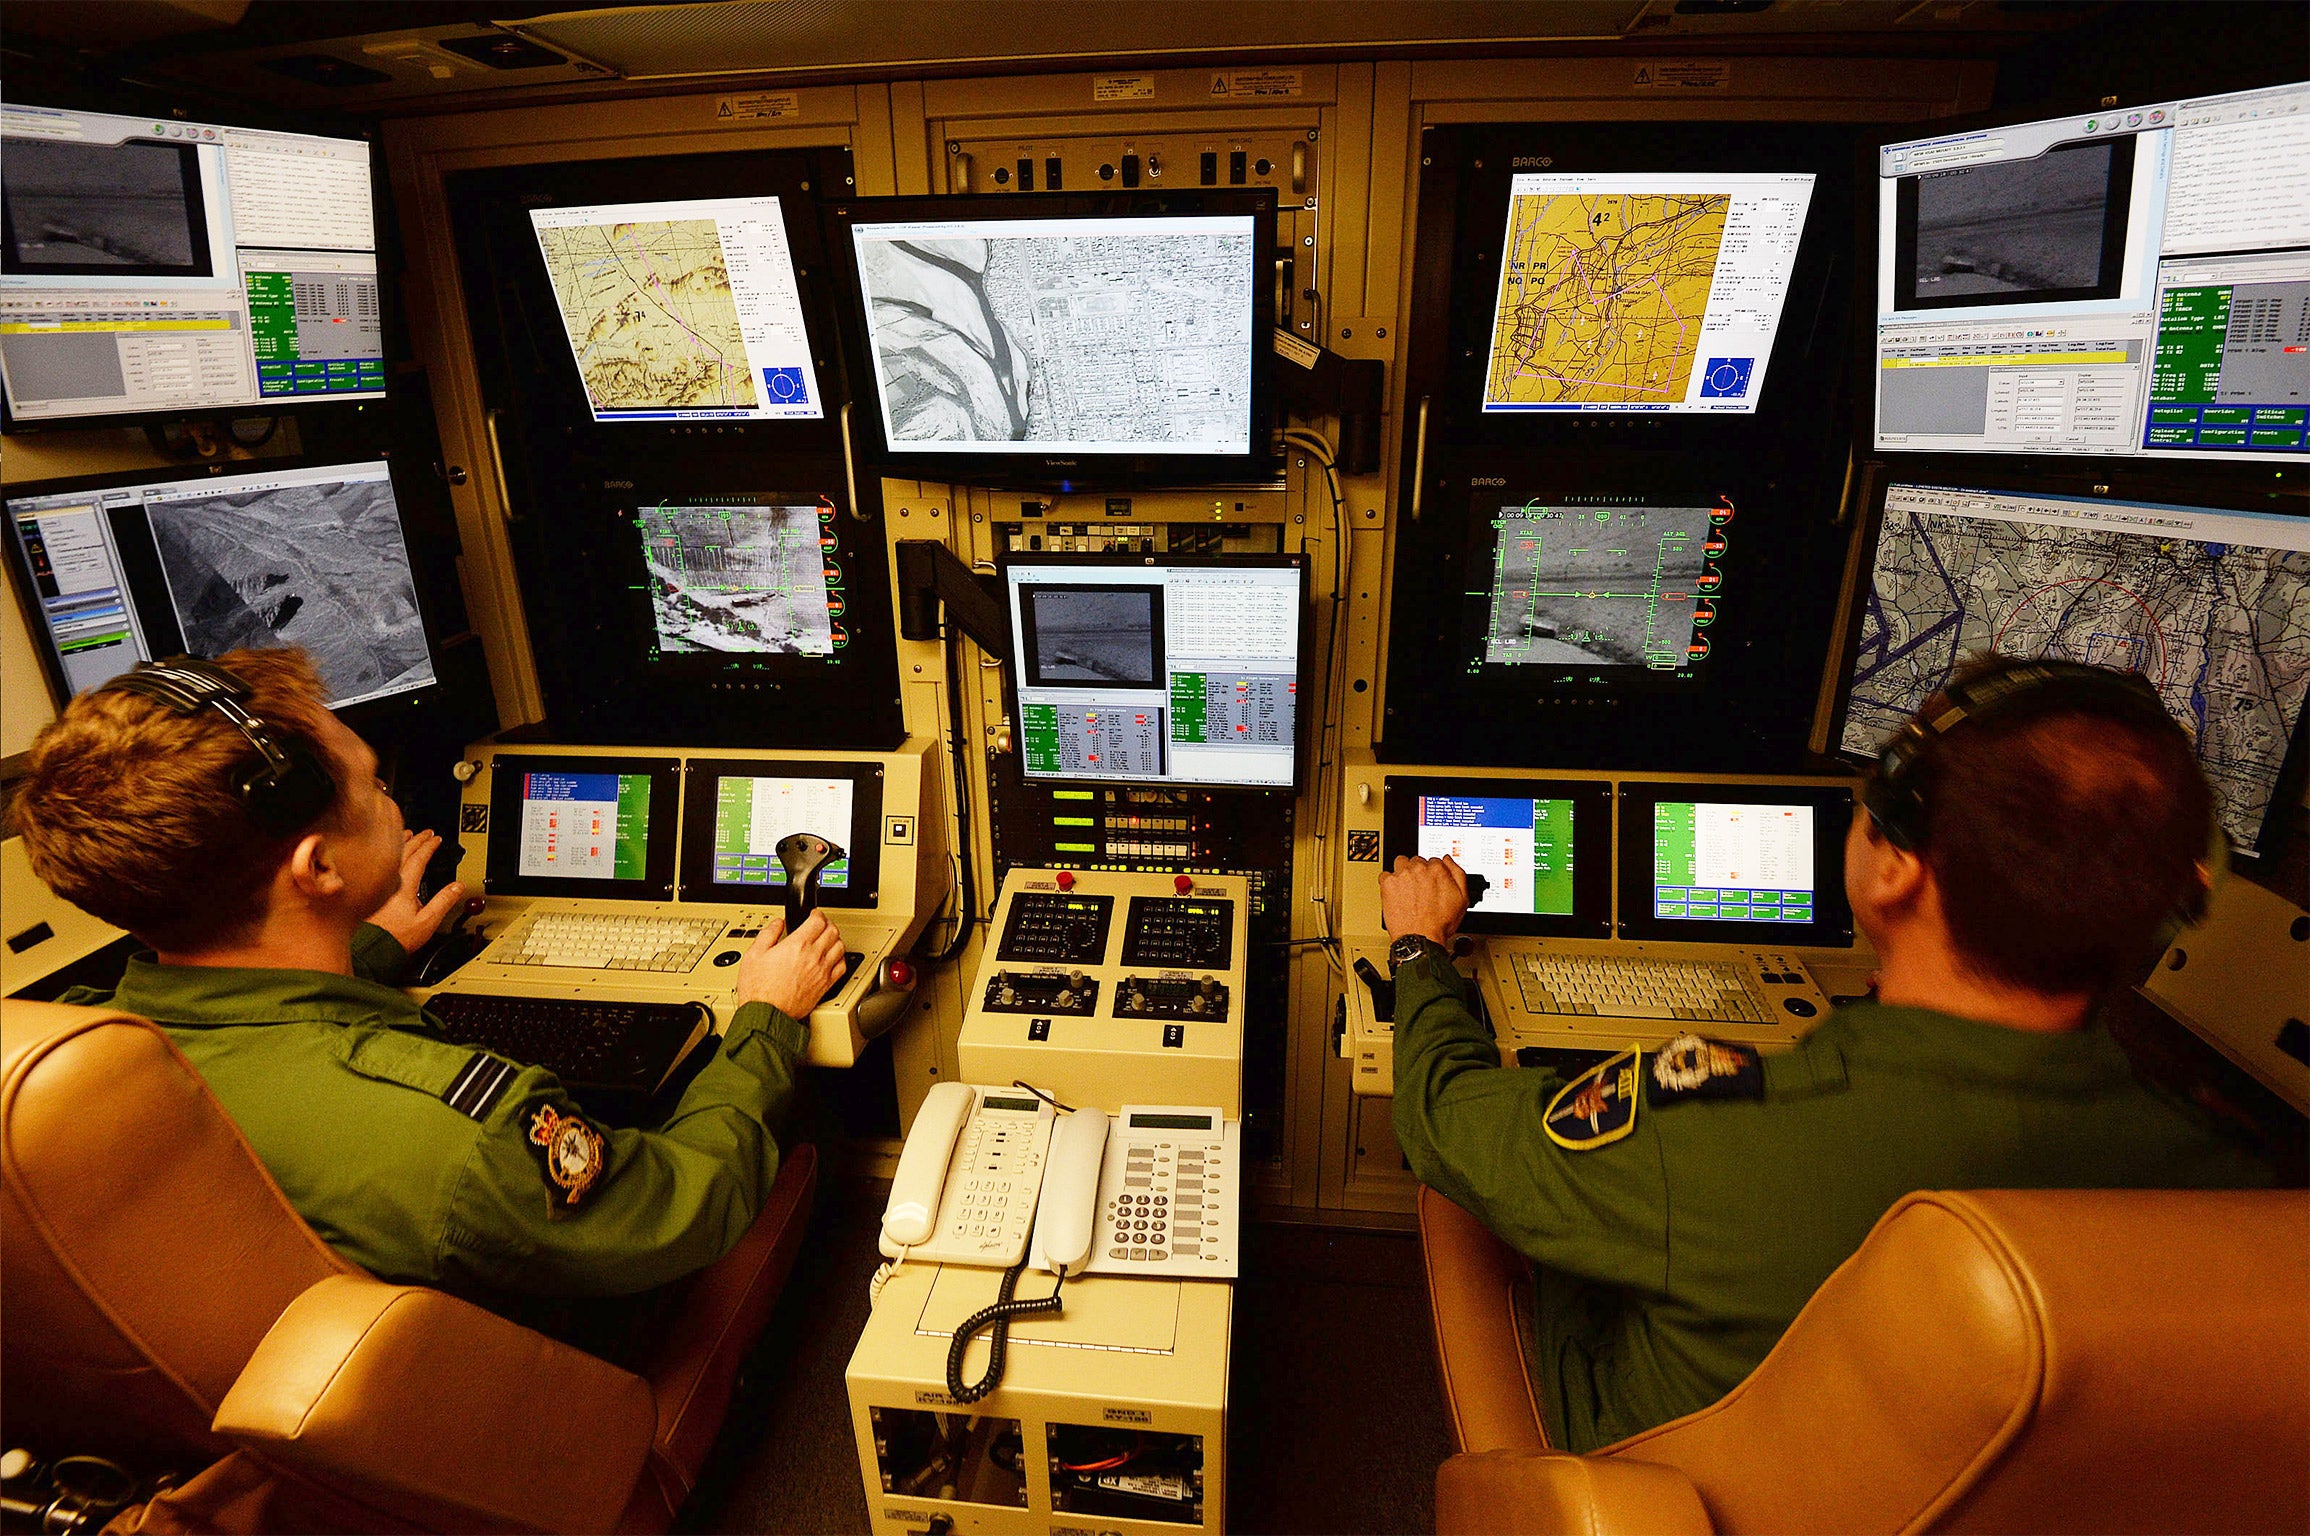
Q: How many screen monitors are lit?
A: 14